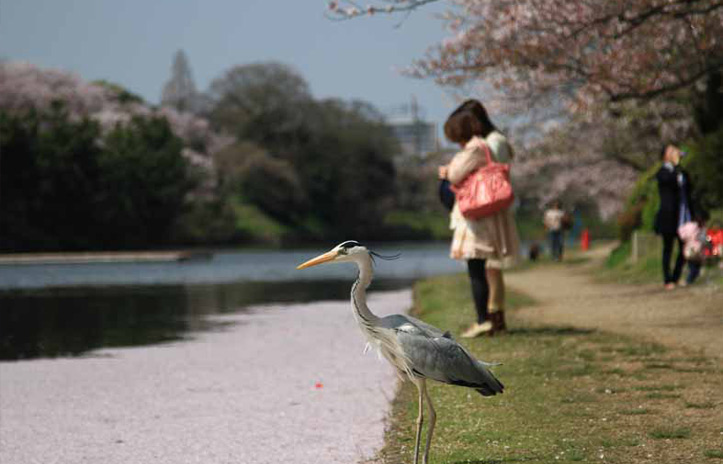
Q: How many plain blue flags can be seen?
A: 0